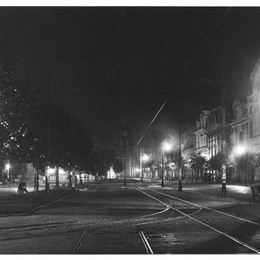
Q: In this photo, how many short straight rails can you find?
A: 2